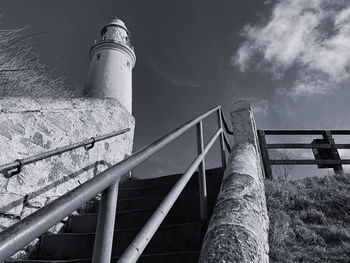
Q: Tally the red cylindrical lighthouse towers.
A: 0